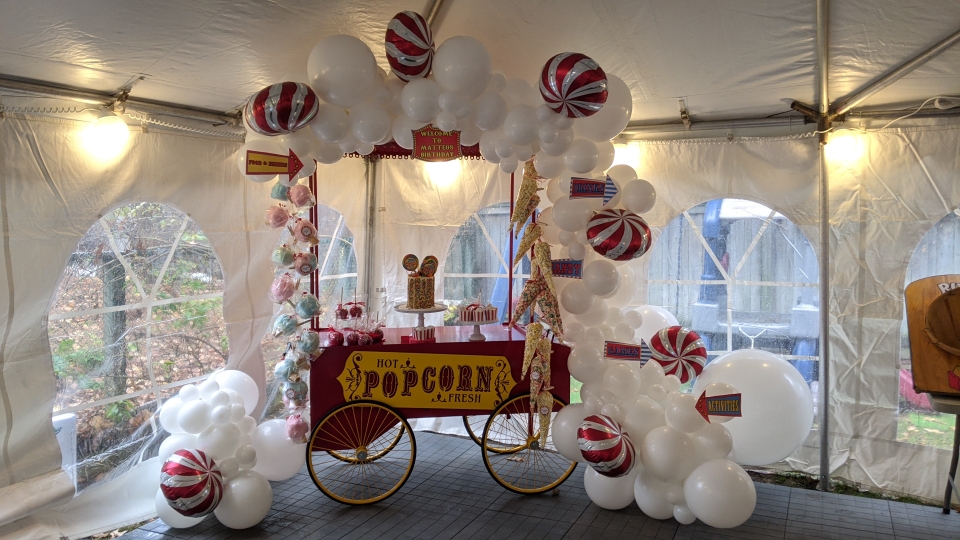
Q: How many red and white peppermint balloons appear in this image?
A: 7